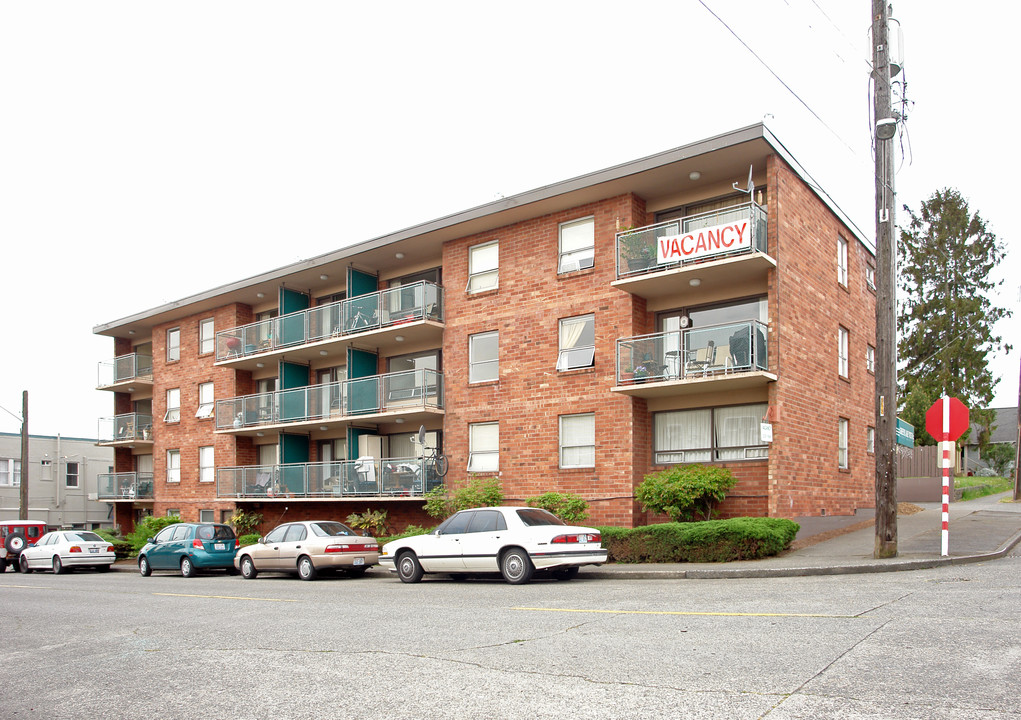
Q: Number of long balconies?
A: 3